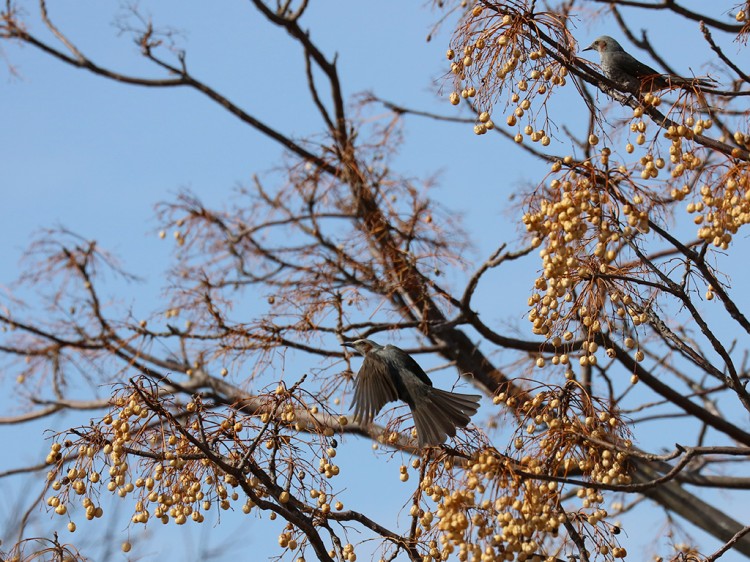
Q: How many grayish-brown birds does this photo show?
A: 2